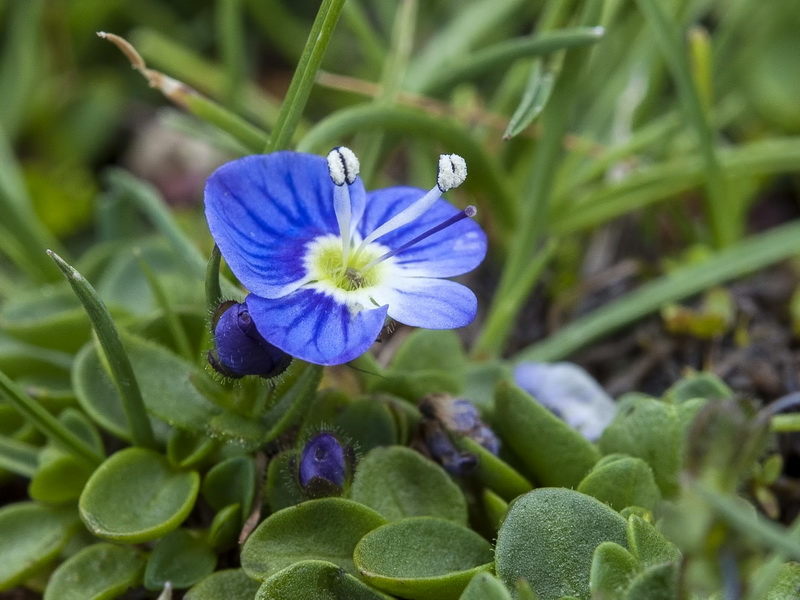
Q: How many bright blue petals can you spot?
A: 4